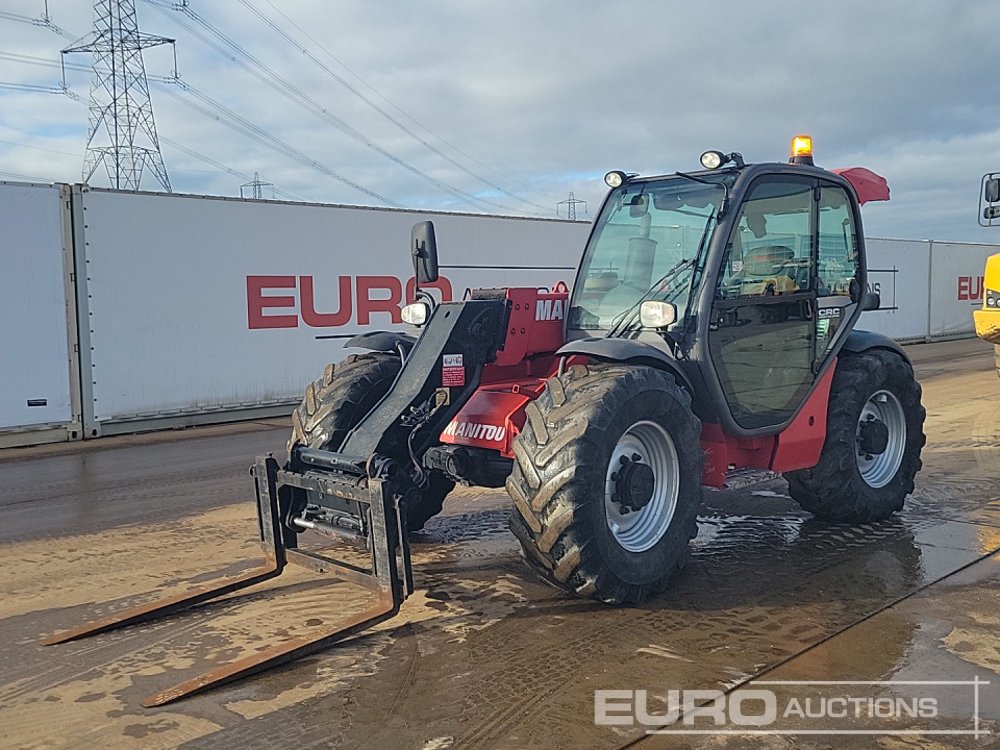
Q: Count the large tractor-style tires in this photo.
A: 3